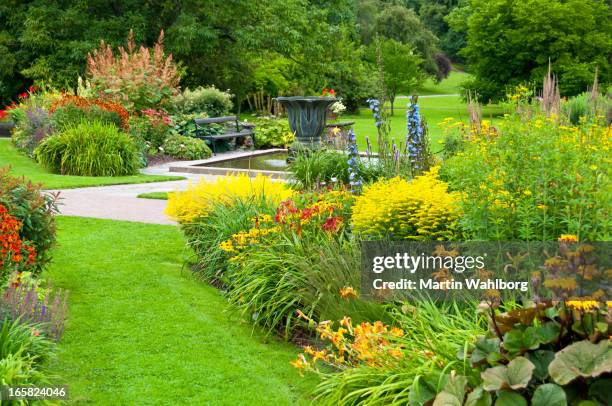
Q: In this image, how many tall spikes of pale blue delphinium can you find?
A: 3